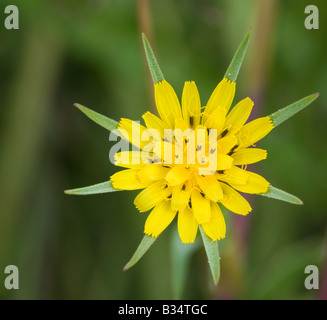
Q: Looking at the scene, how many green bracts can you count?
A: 8